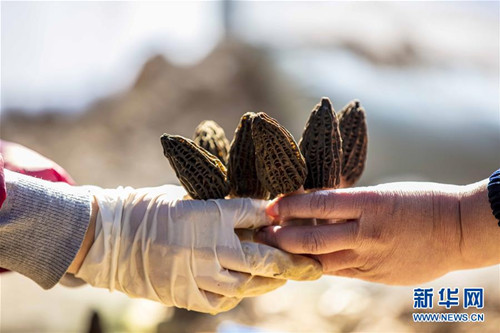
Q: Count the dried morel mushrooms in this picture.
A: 6